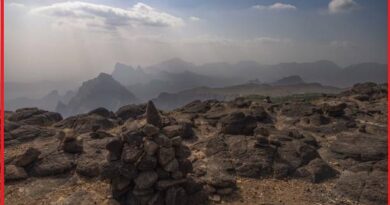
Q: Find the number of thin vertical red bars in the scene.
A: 2